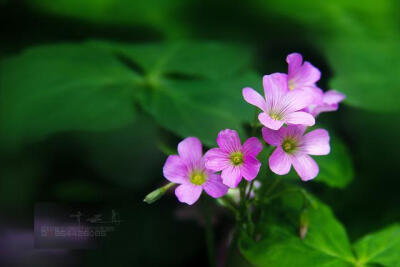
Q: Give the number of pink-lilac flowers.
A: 6